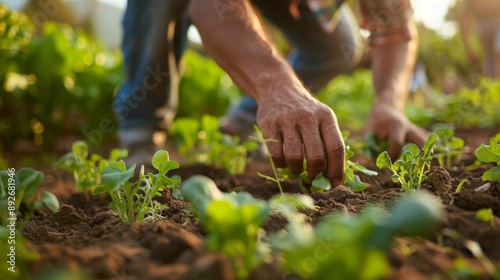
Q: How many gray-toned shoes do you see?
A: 2